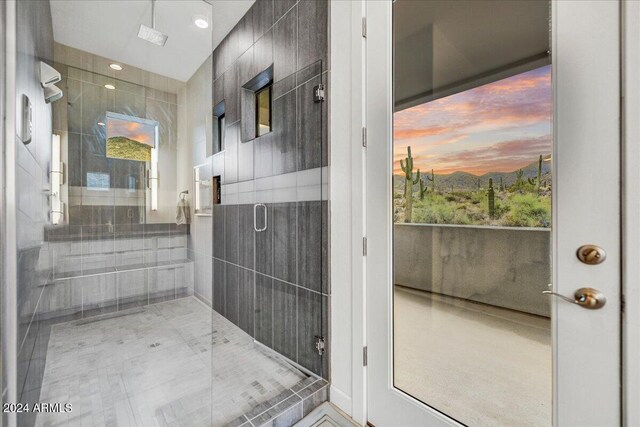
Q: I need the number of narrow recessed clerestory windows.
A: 2